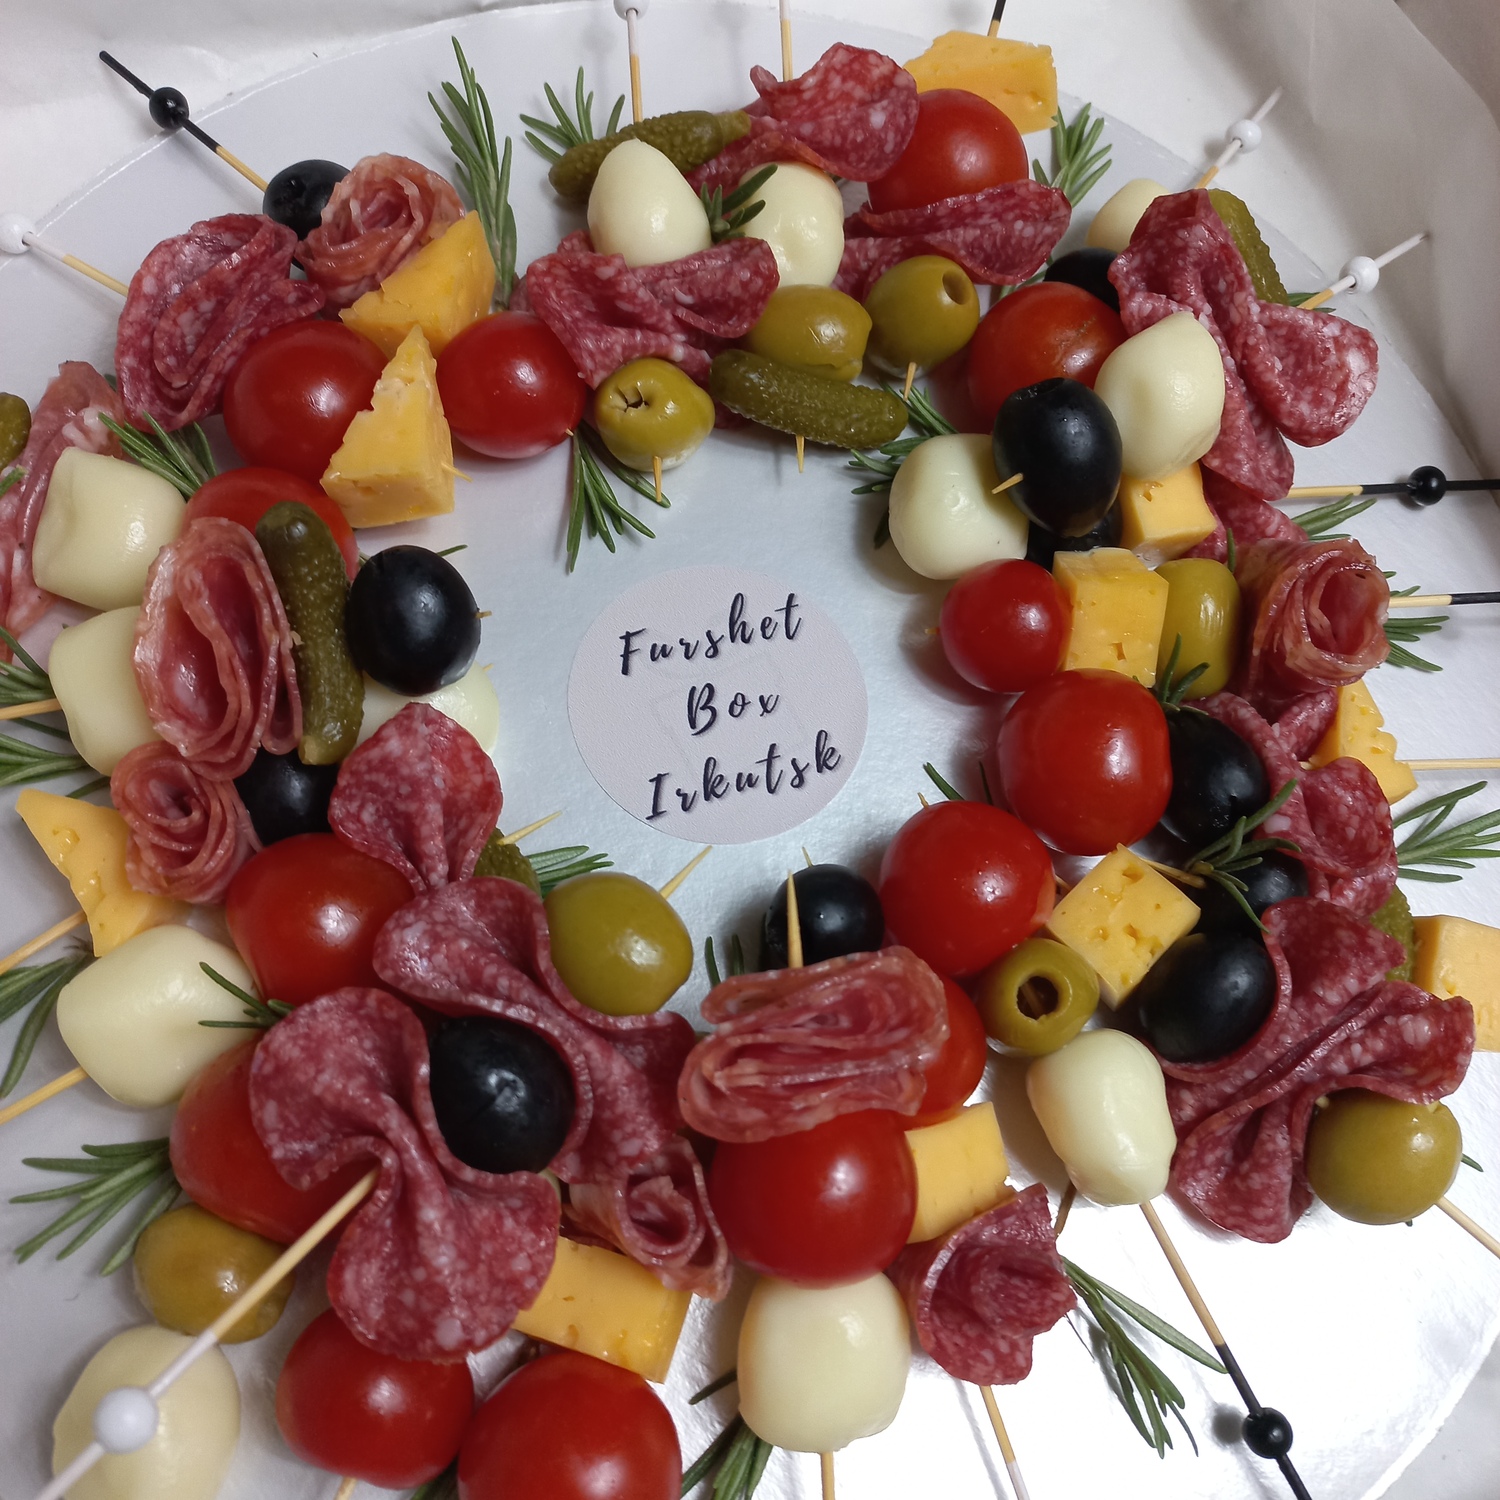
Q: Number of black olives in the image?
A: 11